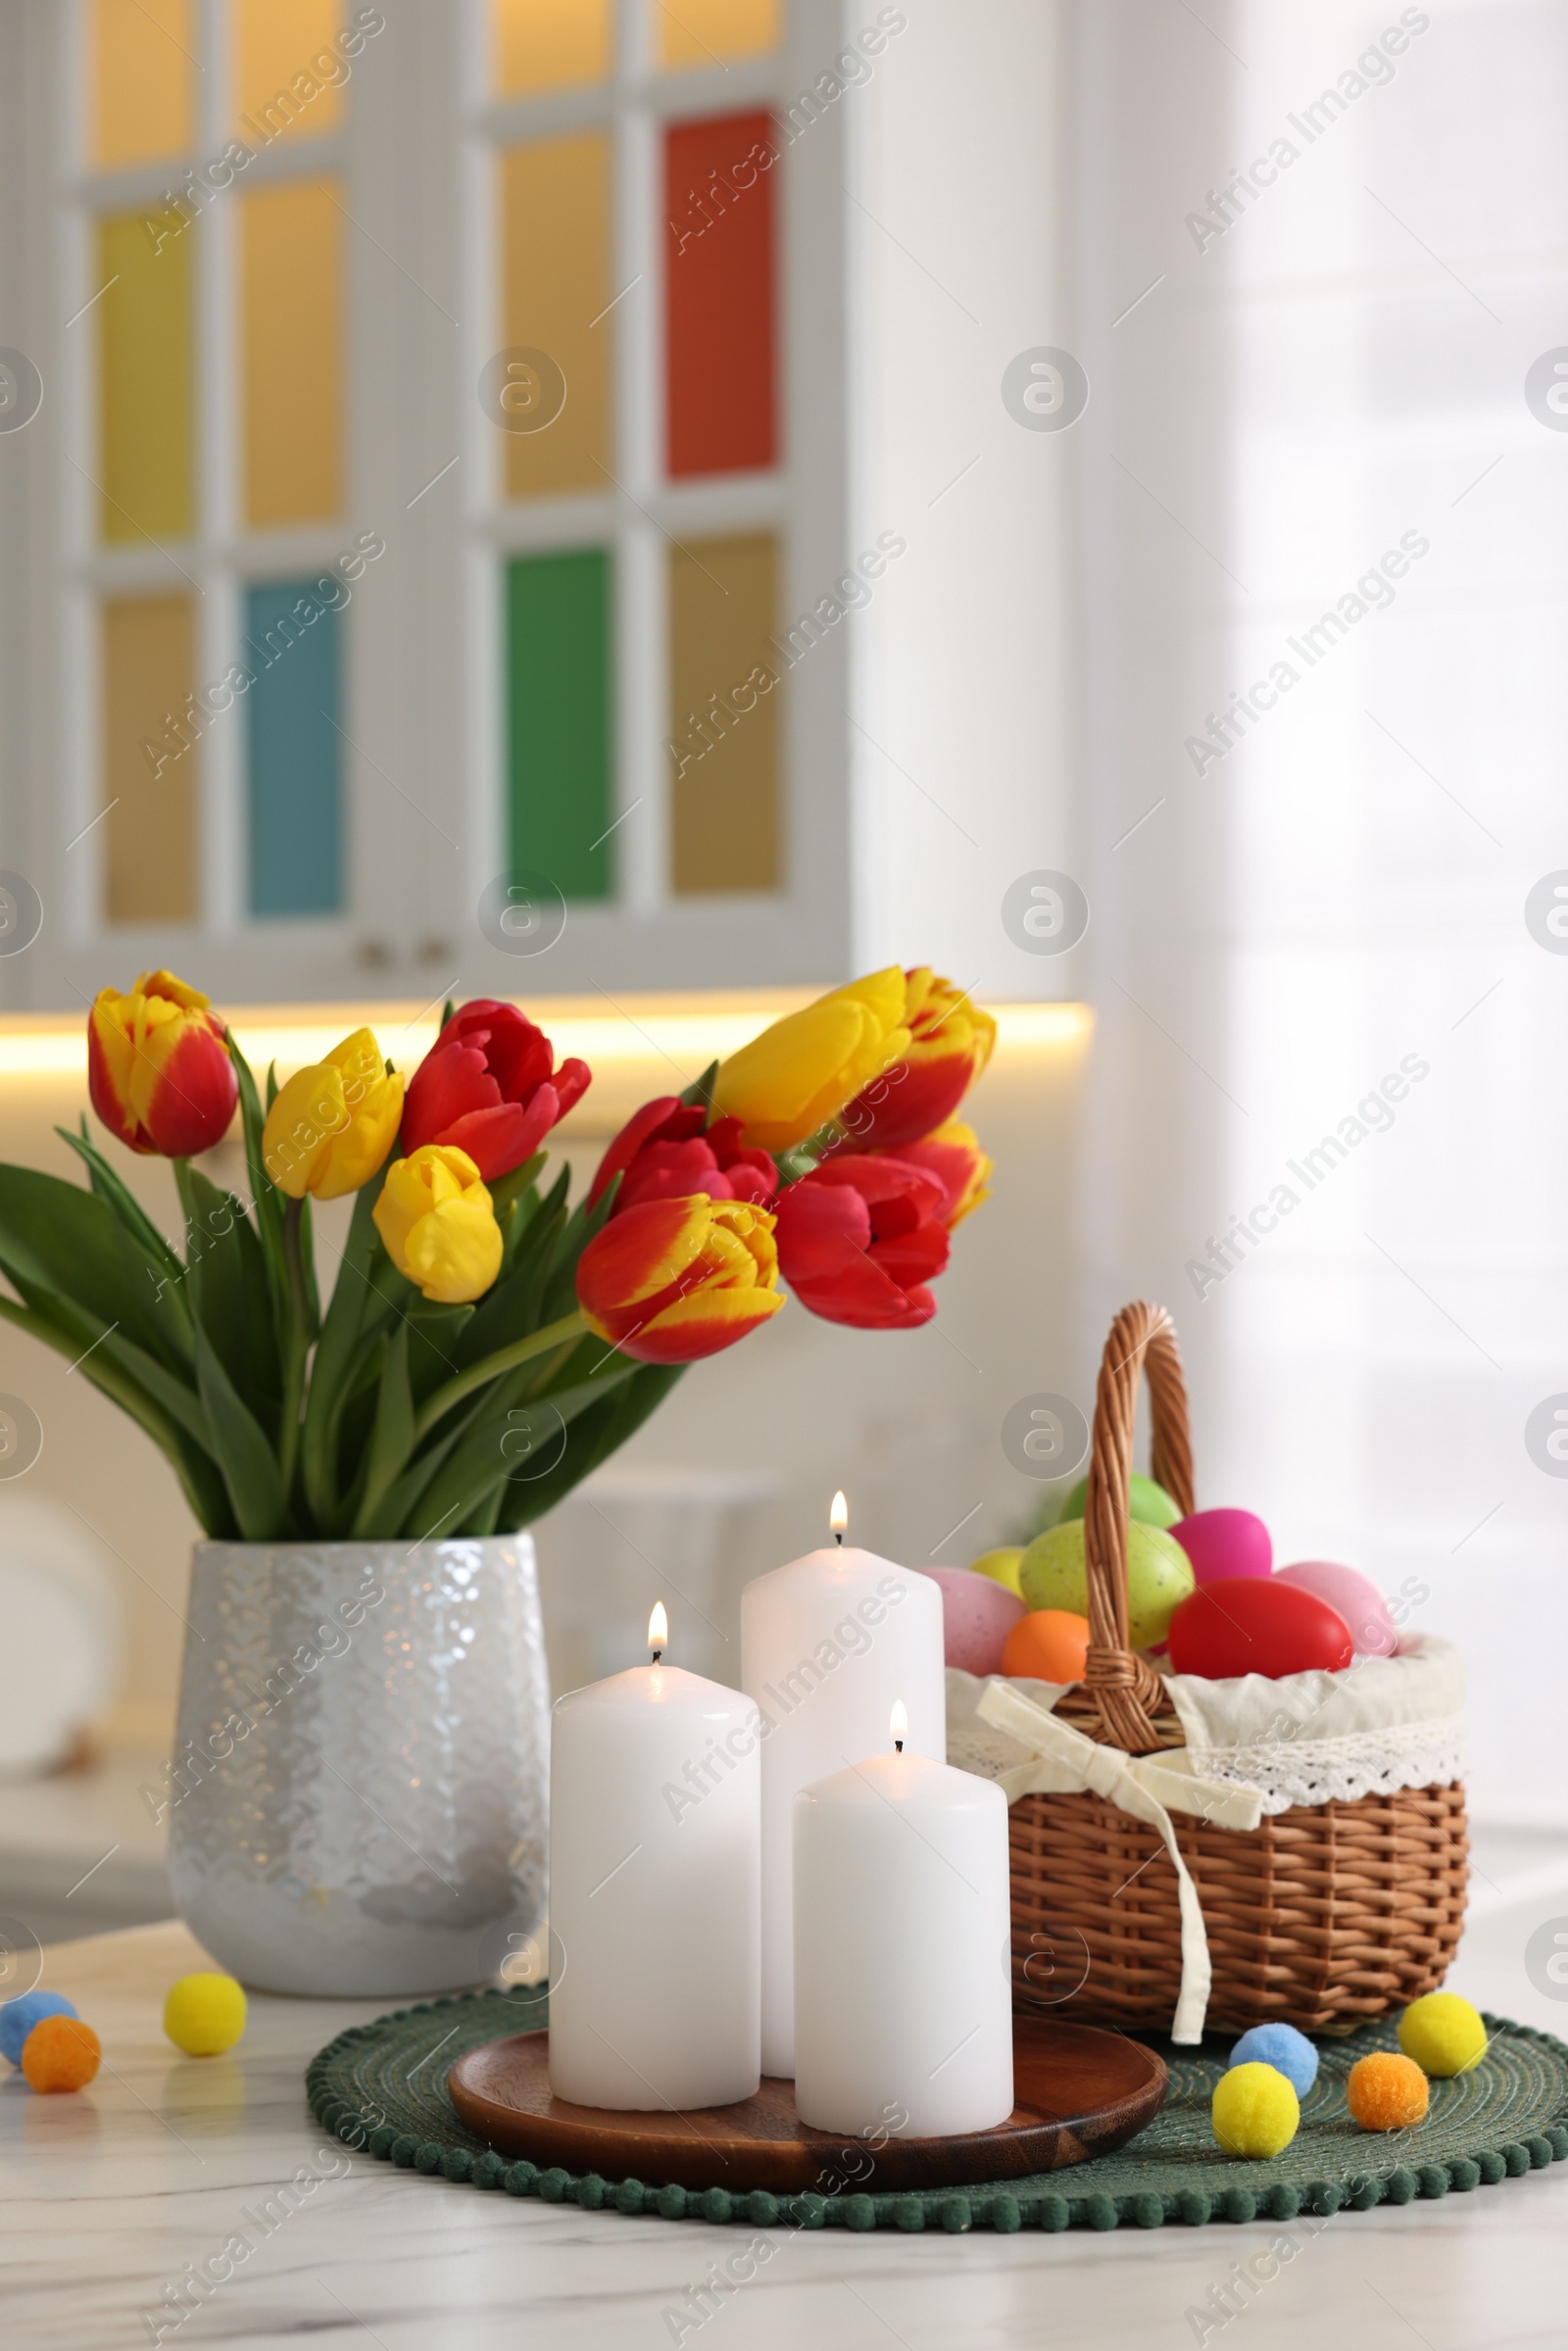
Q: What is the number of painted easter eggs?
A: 8